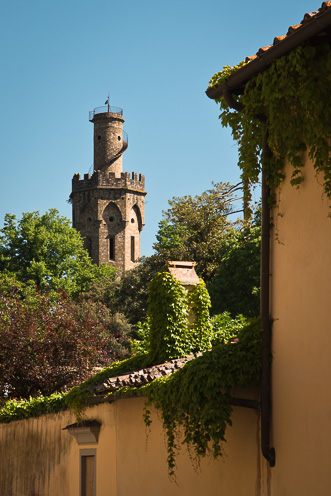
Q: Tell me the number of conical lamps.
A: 0